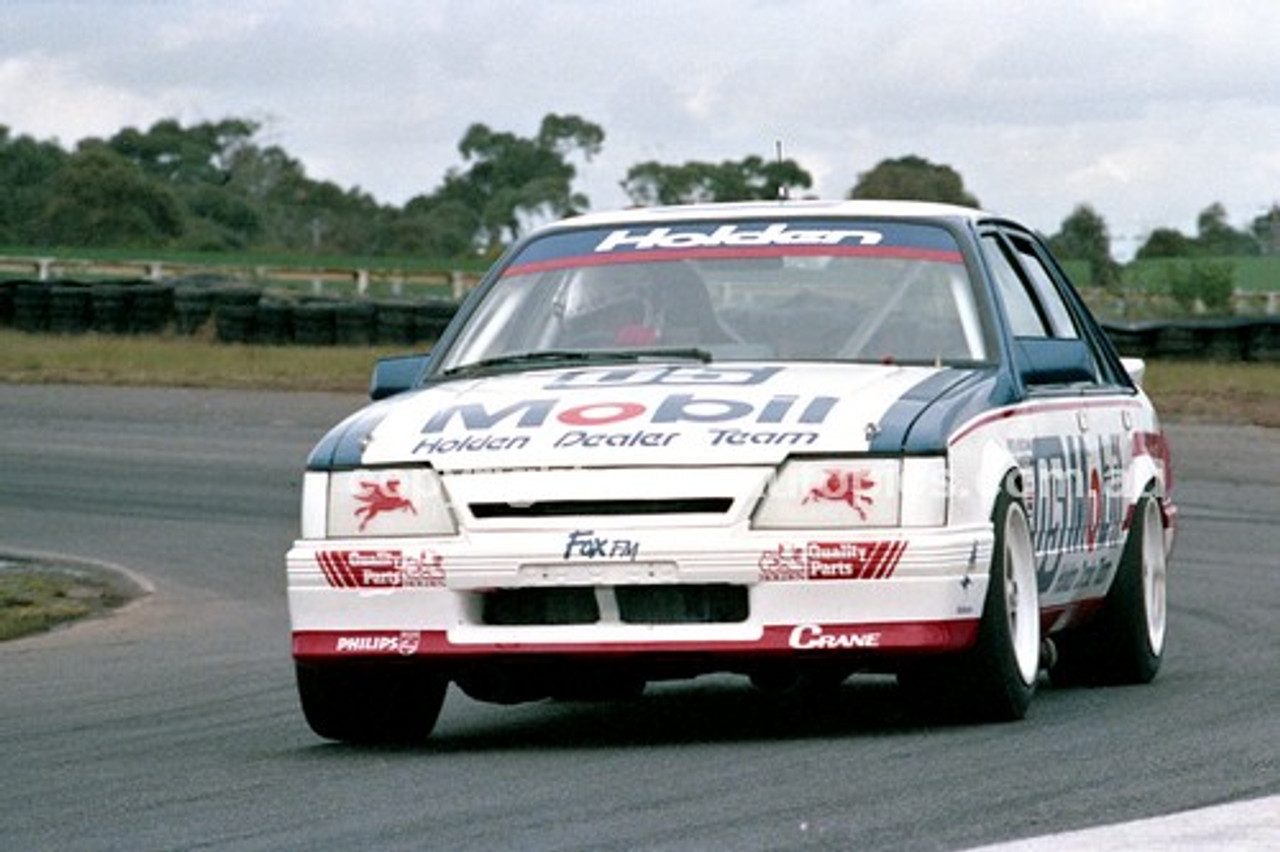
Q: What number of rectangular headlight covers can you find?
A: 2